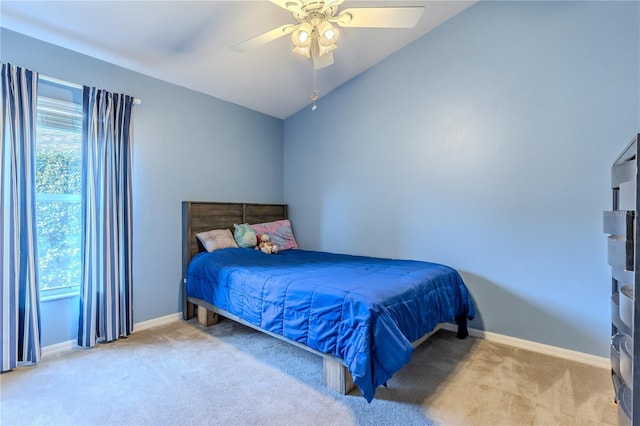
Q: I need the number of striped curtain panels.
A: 2